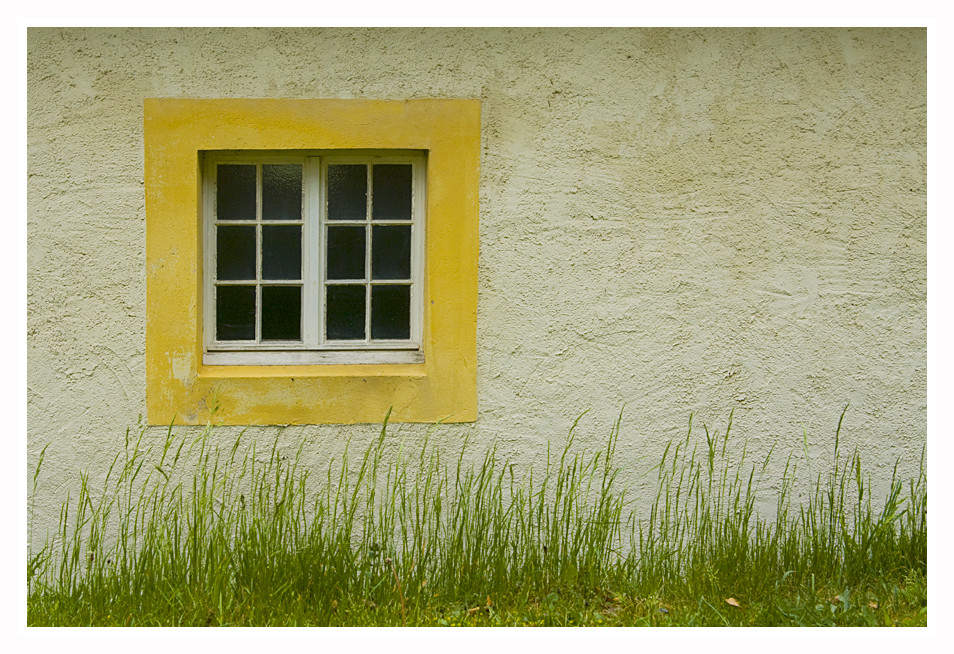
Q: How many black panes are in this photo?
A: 12